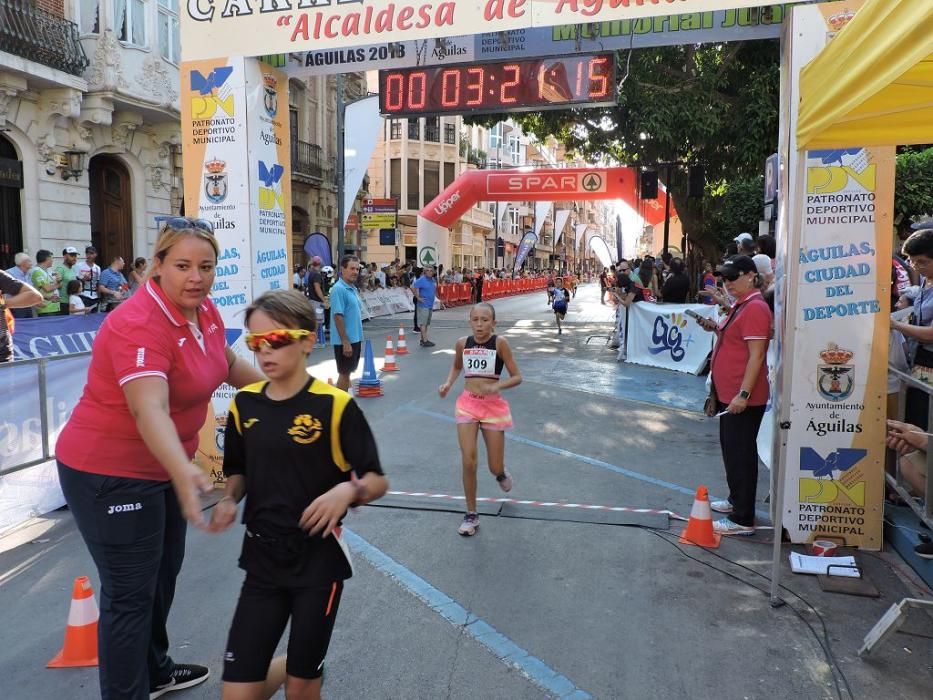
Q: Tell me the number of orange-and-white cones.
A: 4